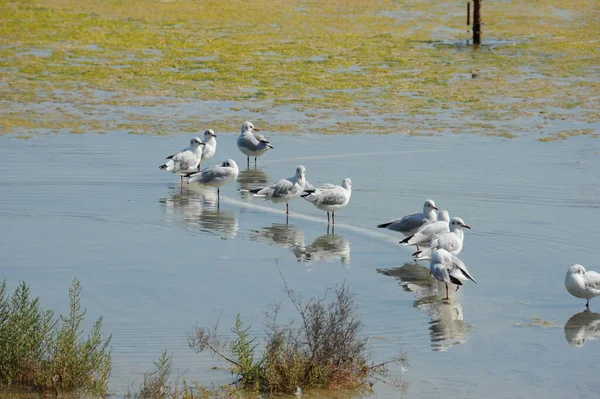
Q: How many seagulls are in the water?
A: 11